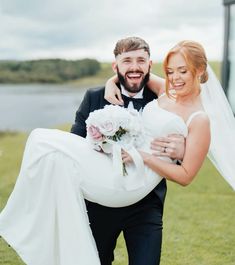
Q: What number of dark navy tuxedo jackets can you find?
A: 1